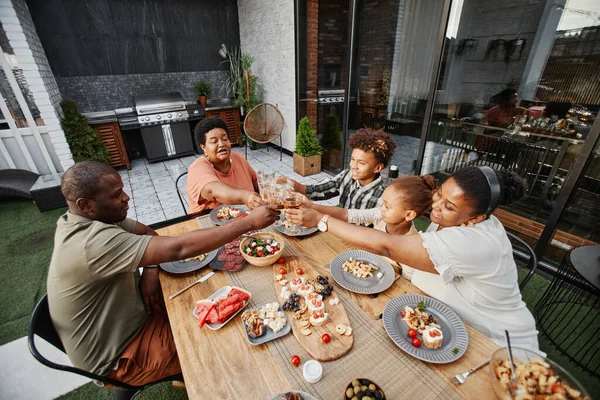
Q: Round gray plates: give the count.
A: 5